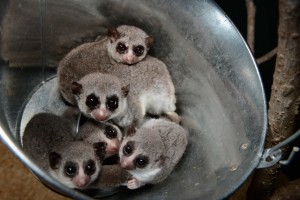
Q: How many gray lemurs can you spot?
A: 5